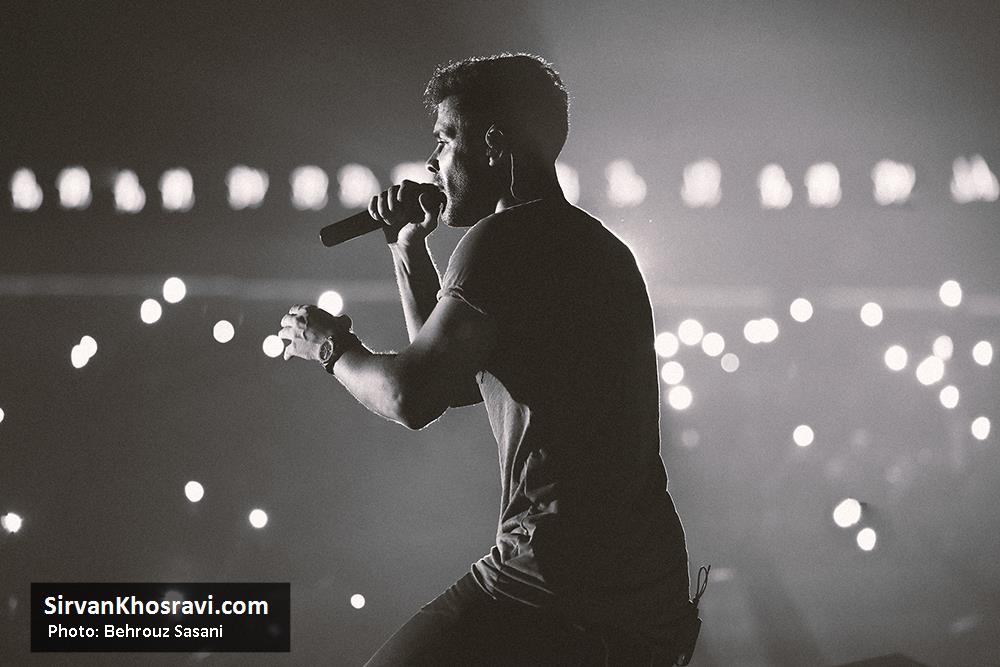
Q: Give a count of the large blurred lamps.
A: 15